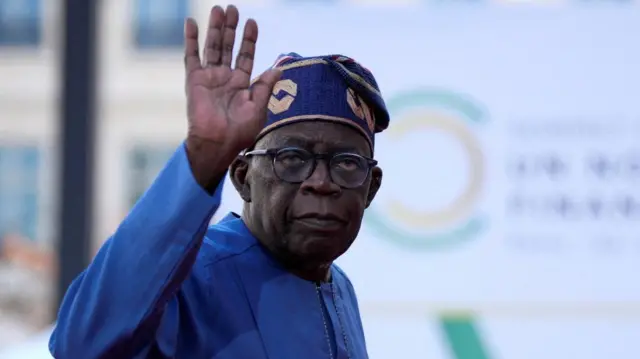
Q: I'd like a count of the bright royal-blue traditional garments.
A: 1